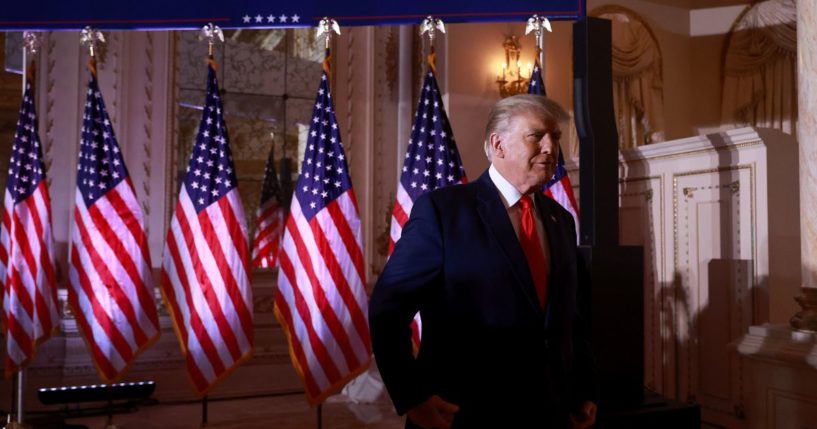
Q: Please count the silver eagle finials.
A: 6